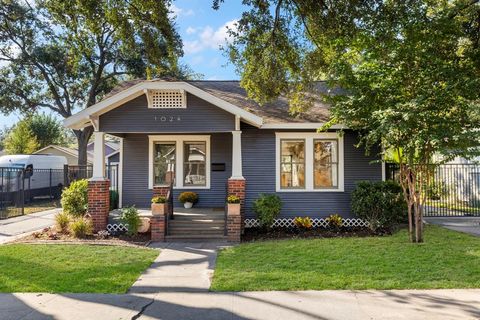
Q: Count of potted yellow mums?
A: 3